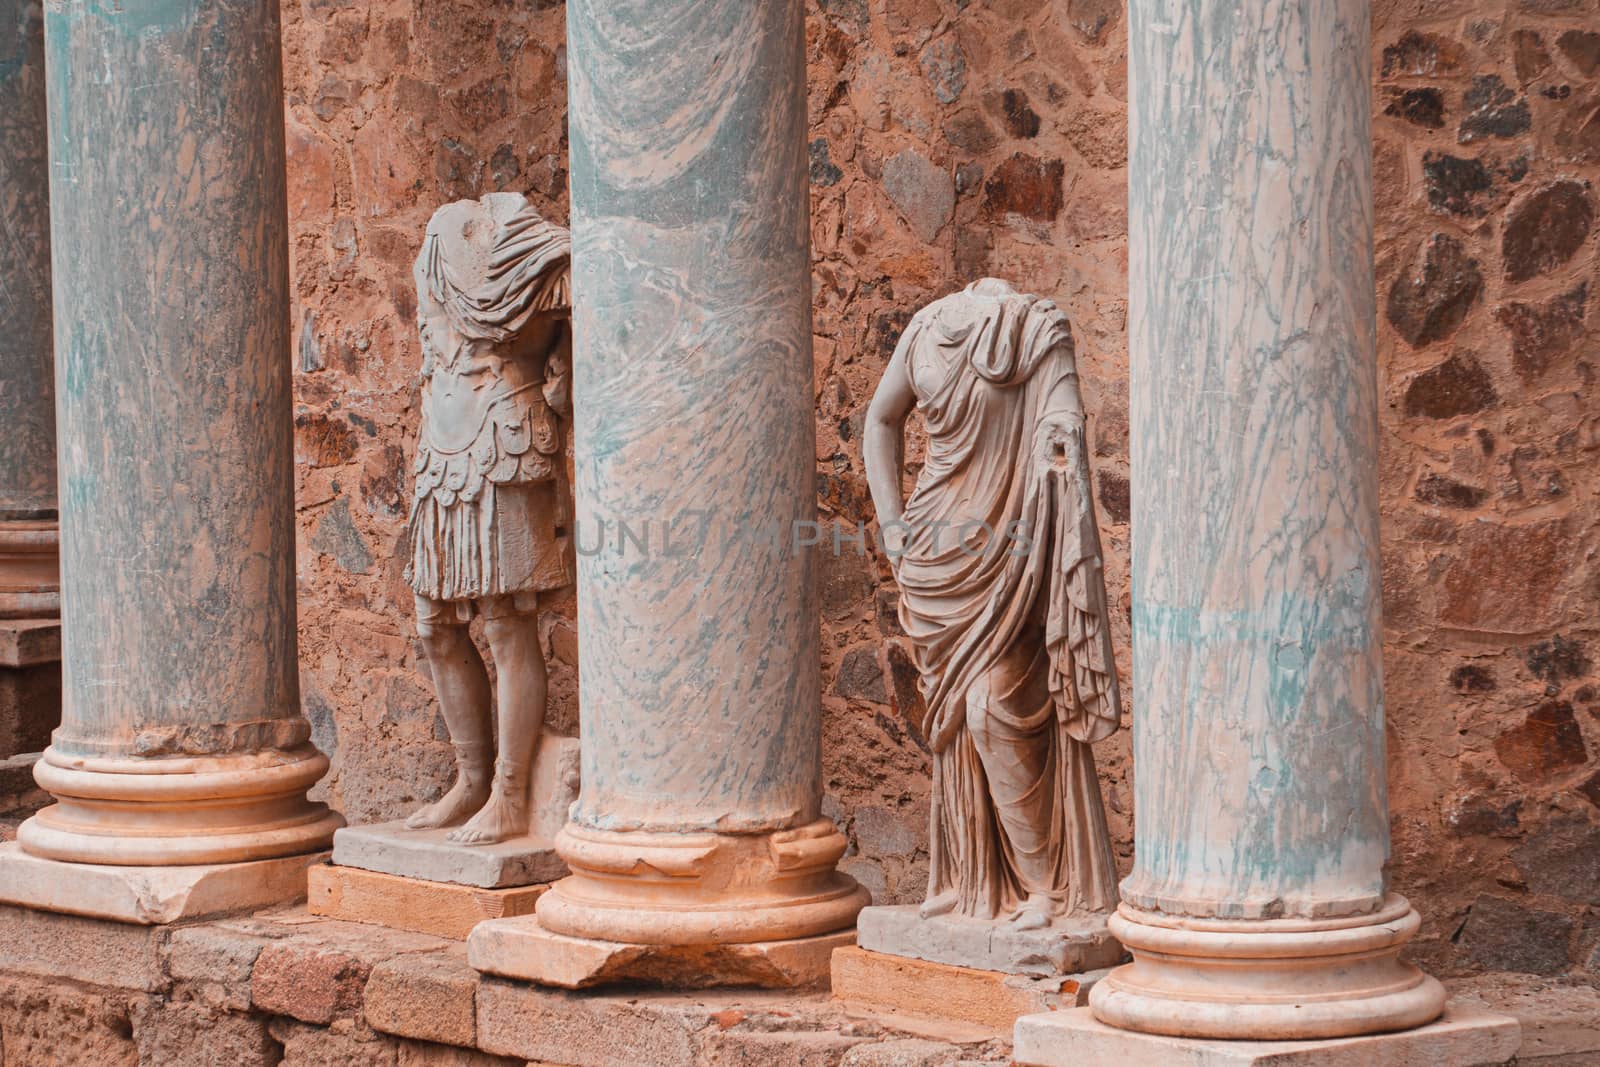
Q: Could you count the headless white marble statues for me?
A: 2